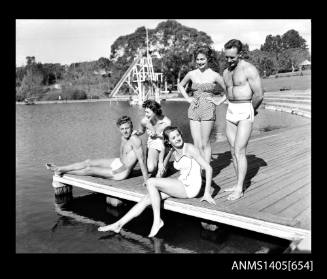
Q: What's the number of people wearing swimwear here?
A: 5